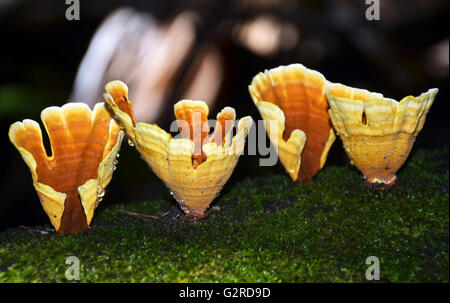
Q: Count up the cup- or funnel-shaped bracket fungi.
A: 4